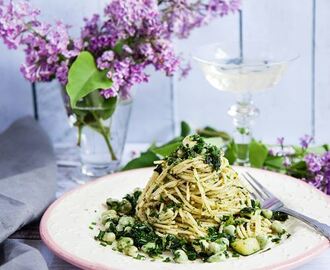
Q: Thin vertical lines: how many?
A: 4